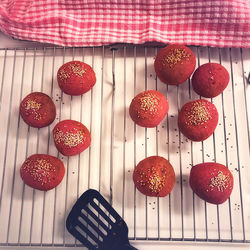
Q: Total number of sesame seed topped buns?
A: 9